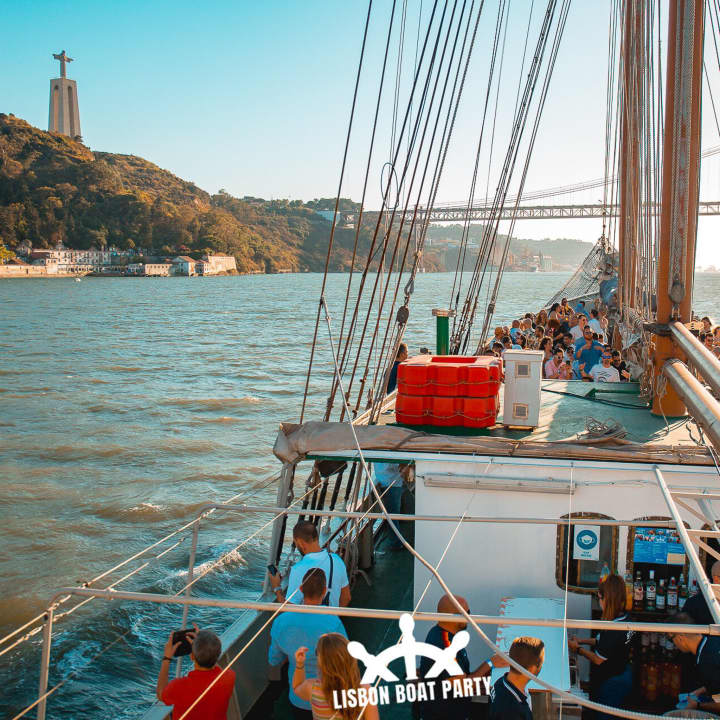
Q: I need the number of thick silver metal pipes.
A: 2